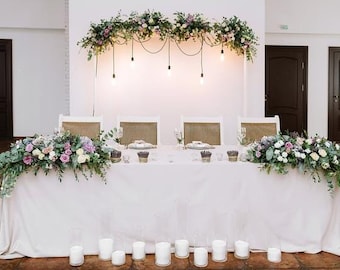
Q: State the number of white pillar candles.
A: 10